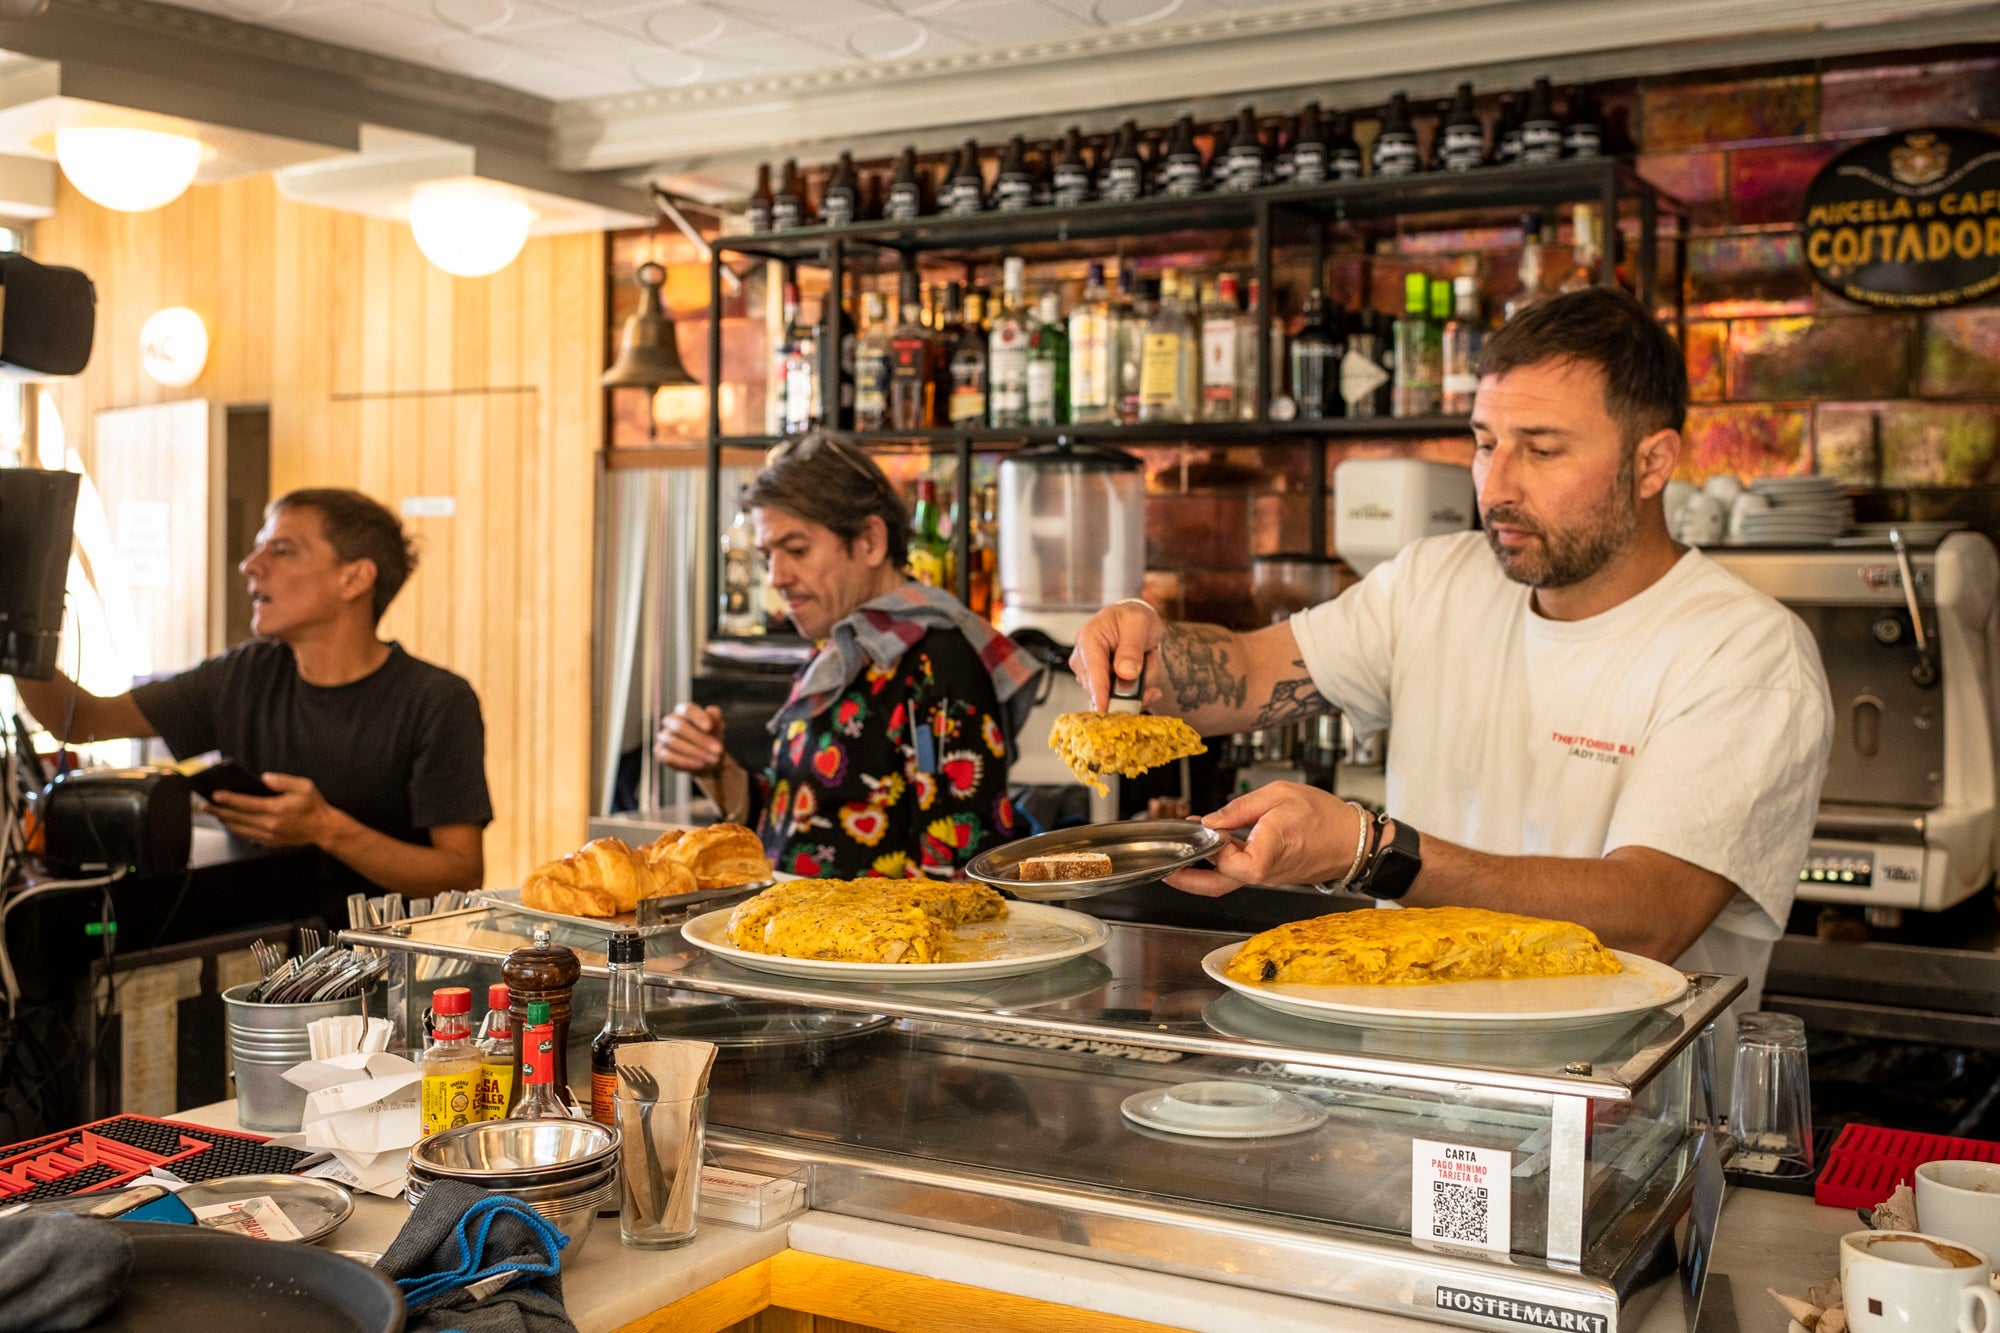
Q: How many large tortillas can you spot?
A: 2